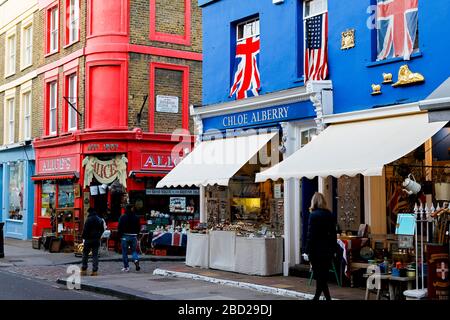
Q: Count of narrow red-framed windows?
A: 4